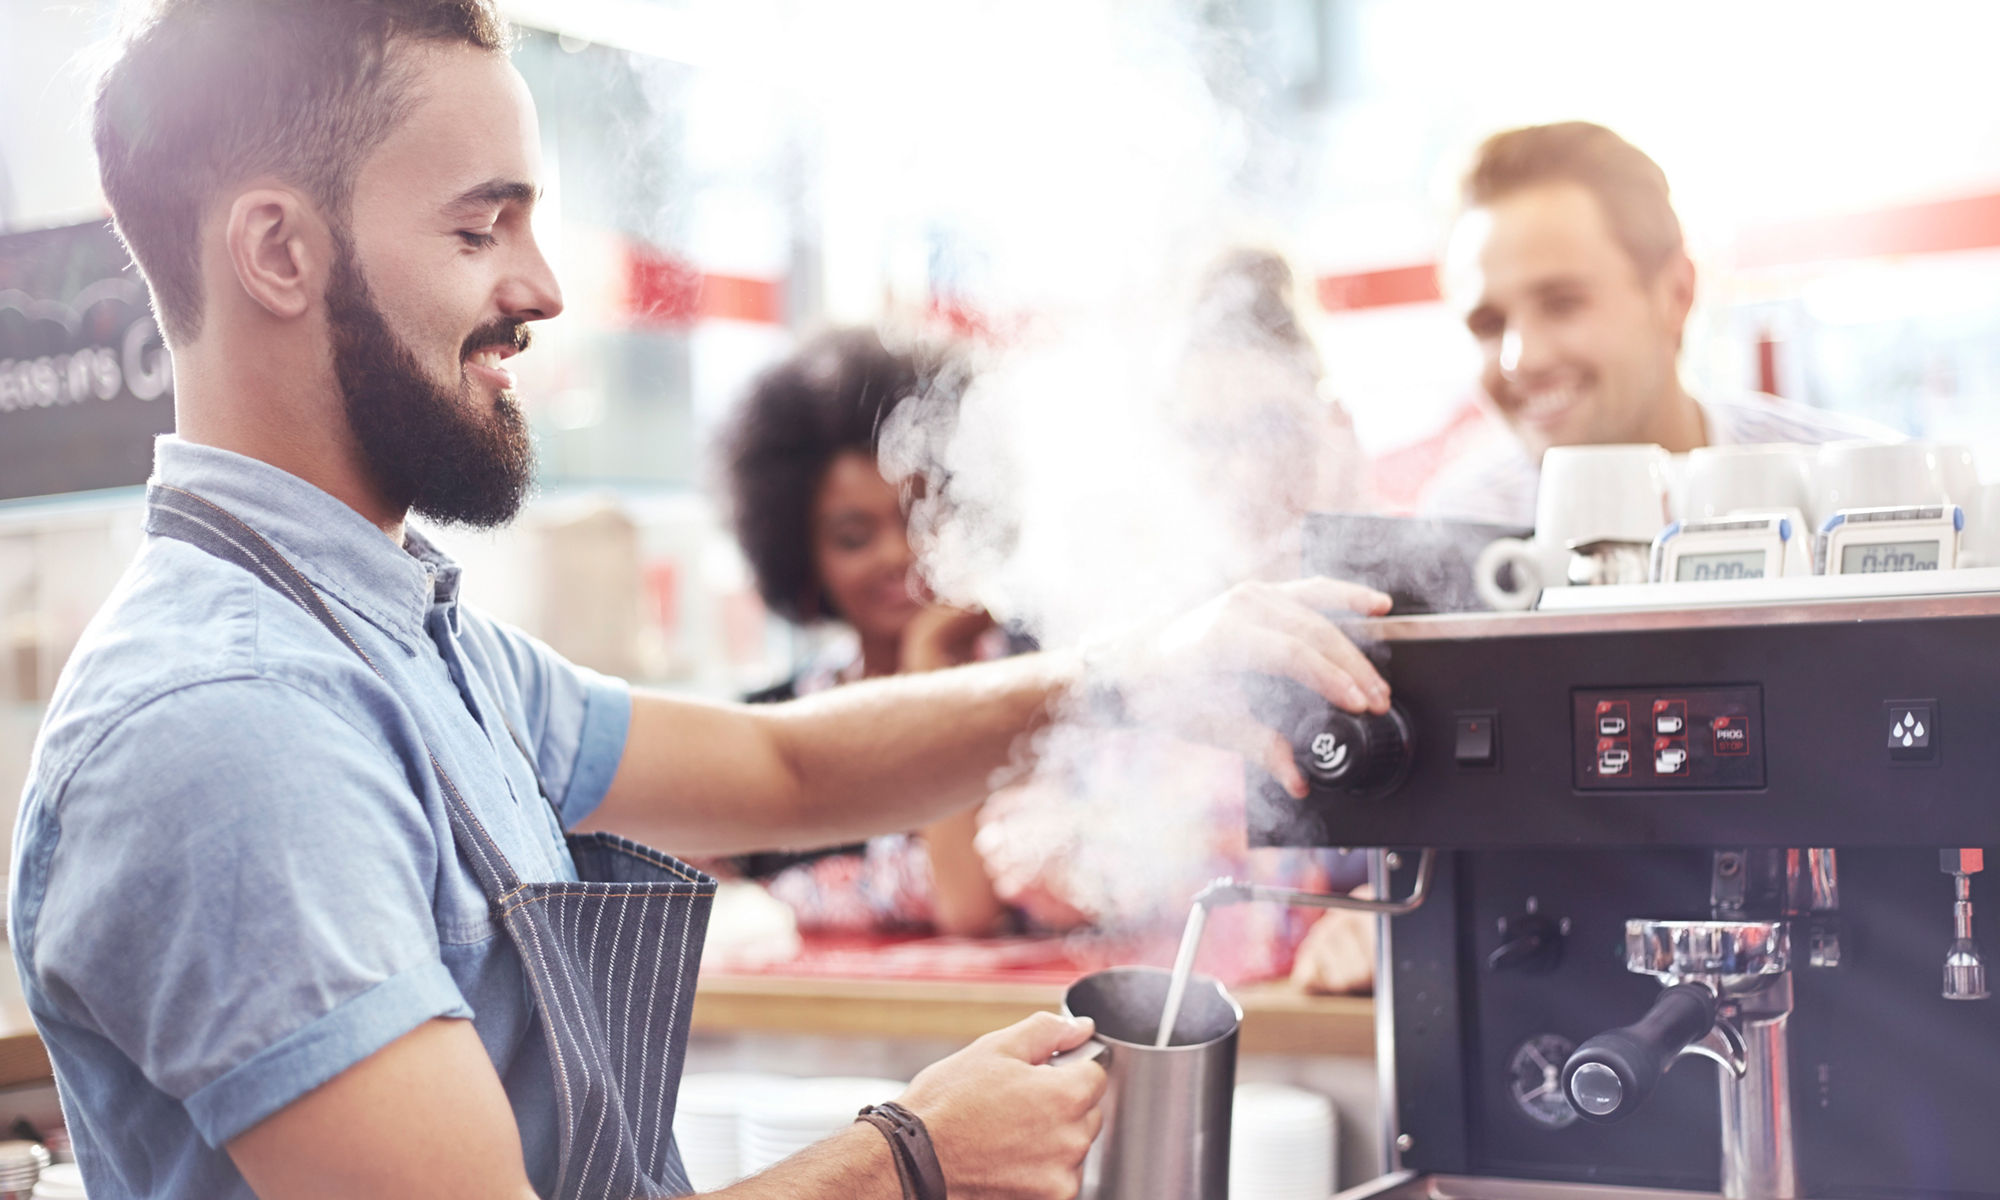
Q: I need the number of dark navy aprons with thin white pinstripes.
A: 1